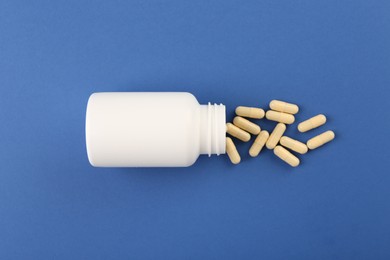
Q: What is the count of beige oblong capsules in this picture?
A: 12